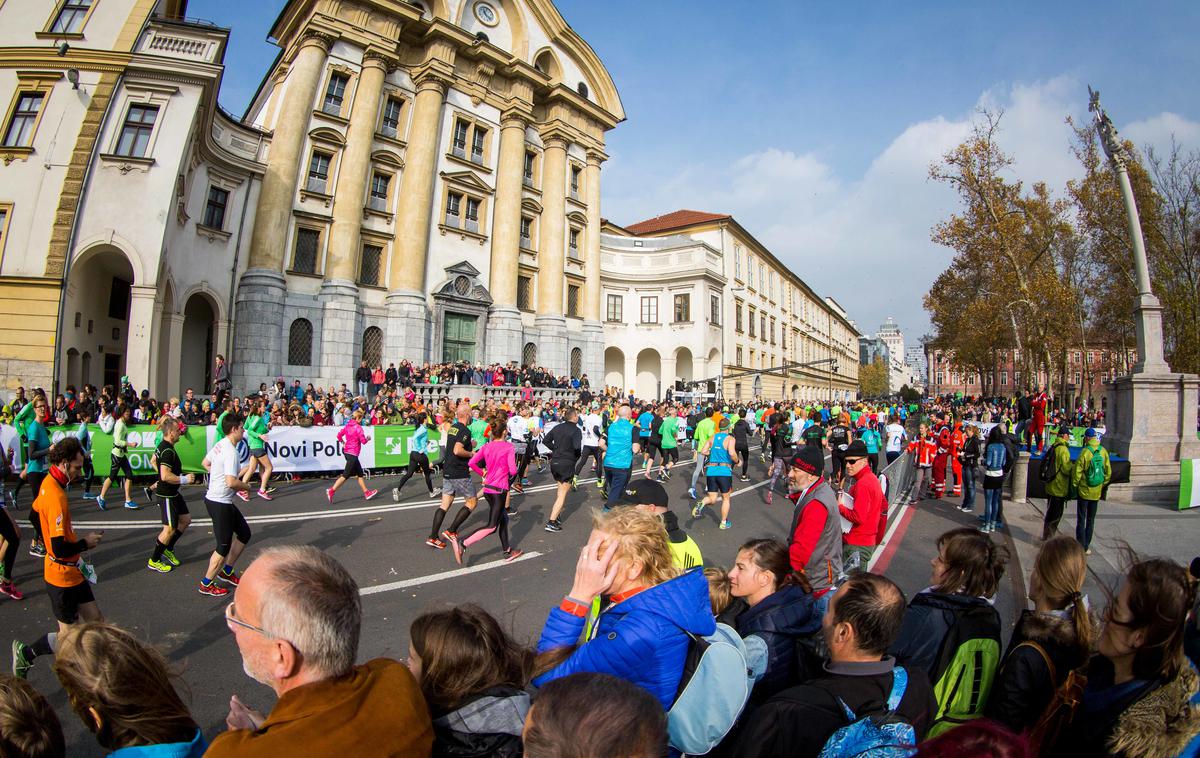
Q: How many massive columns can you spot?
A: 6